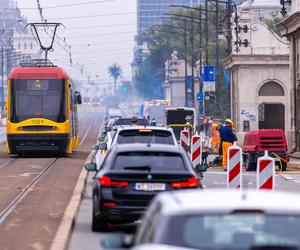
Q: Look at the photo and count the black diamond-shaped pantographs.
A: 1